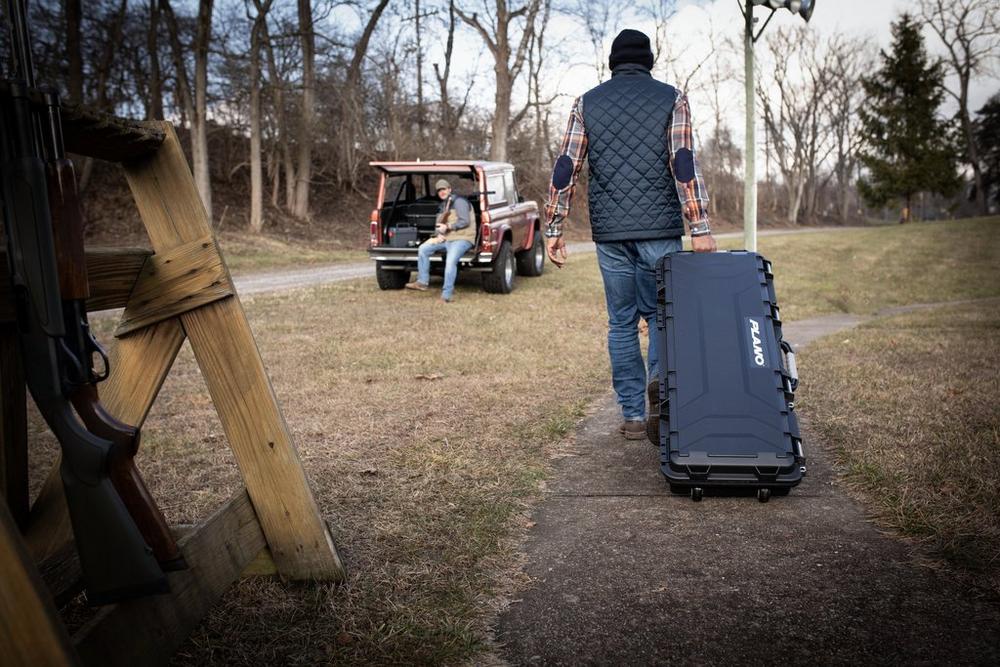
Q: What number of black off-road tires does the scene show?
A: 3